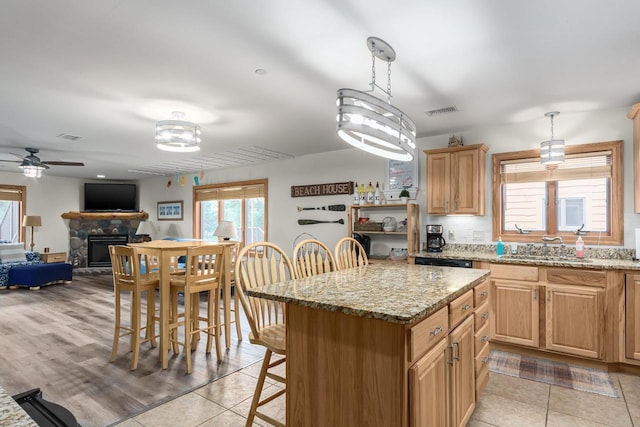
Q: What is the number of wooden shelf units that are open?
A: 1